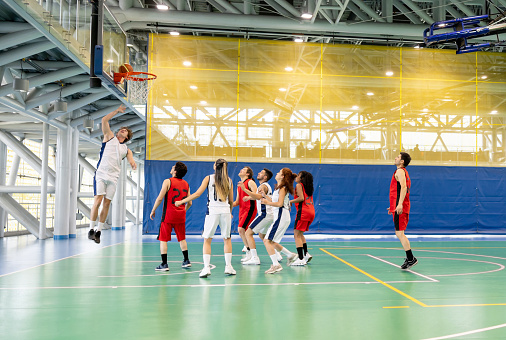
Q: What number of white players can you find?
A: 4